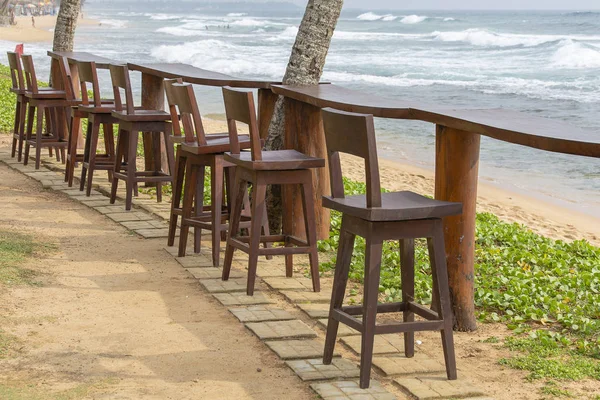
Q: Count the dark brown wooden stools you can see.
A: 9